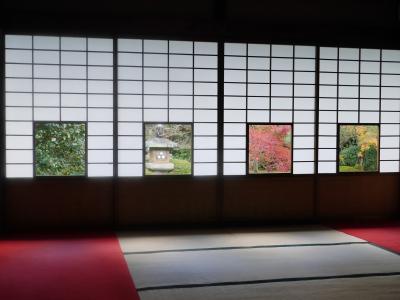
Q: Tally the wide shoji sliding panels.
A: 4